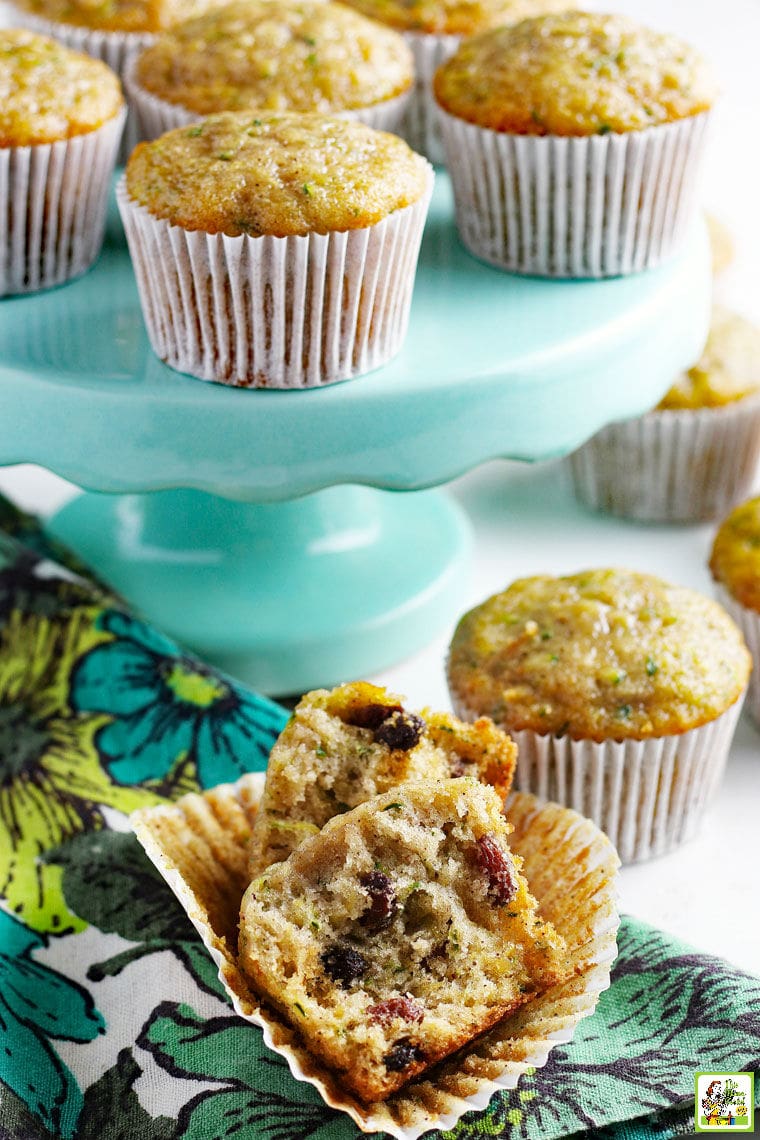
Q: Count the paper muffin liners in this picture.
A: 10